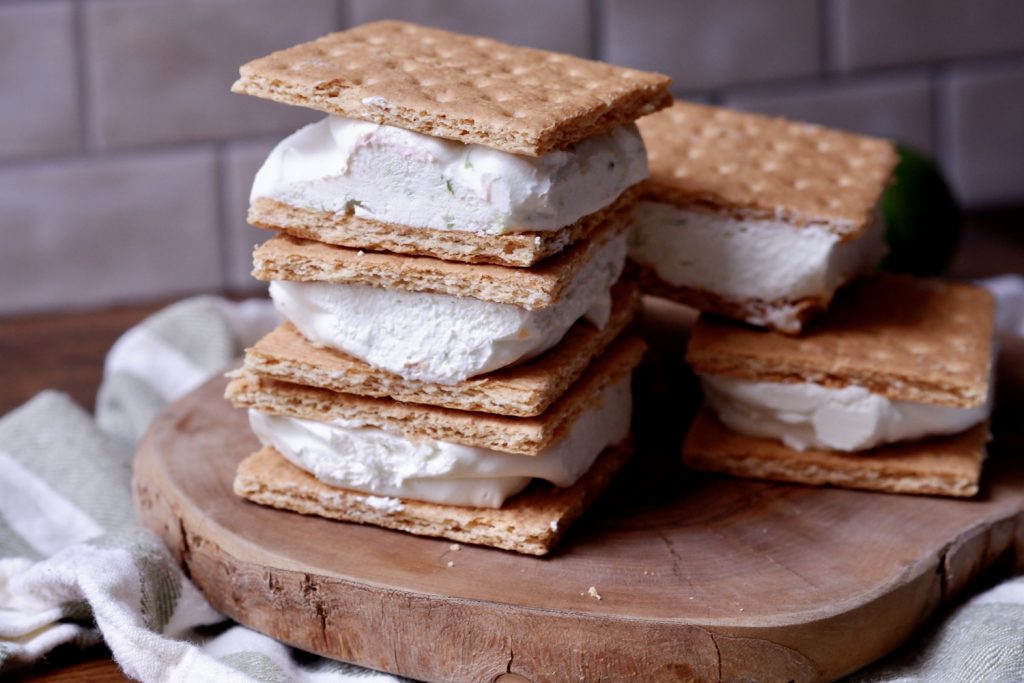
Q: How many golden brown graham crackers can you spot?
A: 10